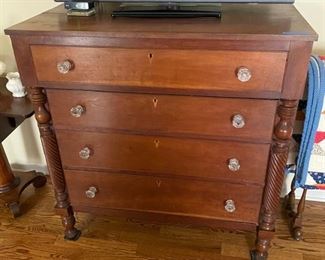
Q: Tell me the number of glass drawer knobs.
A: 8